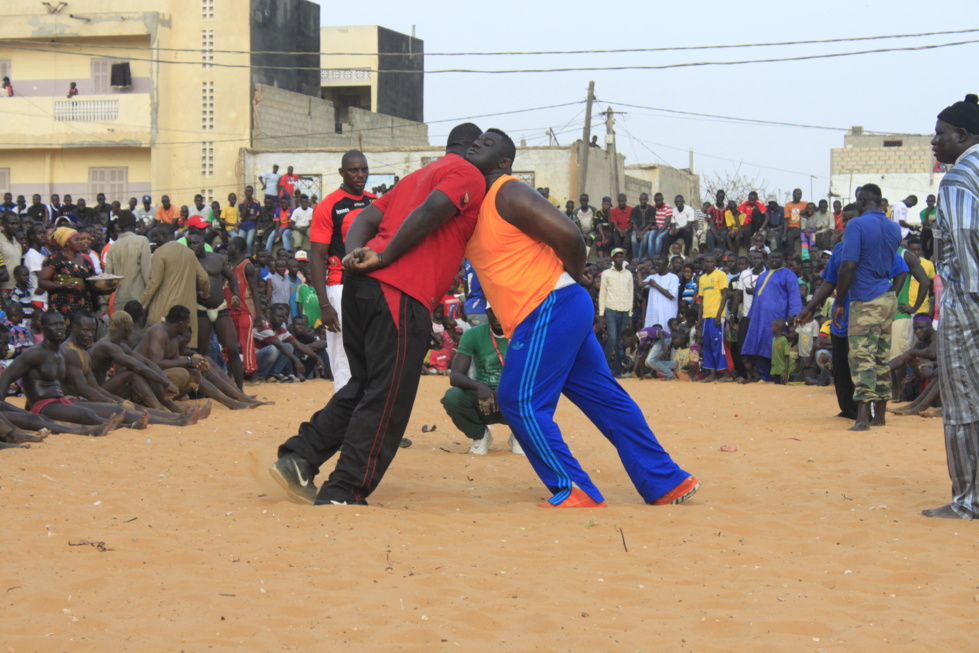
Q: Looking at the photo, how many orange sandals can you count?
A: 2